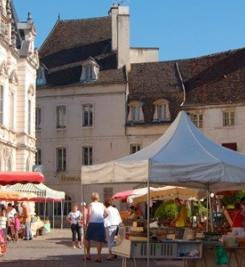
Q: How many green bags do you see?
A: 1